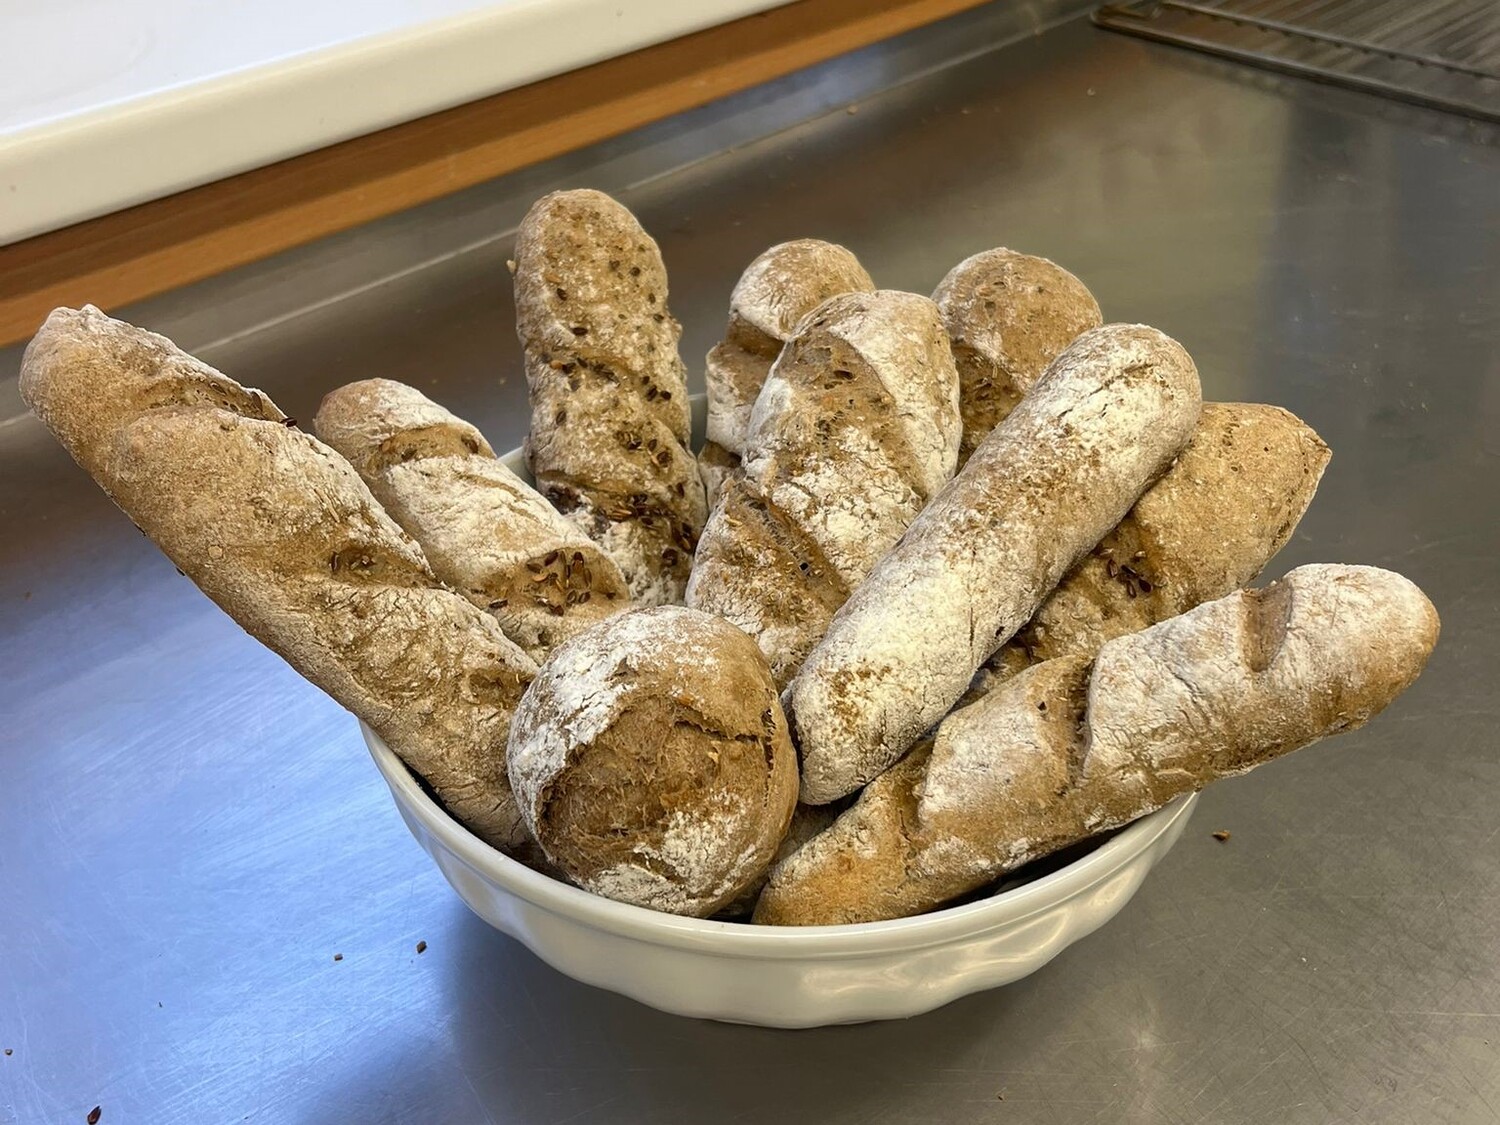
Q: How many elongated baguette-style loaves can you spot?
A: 9